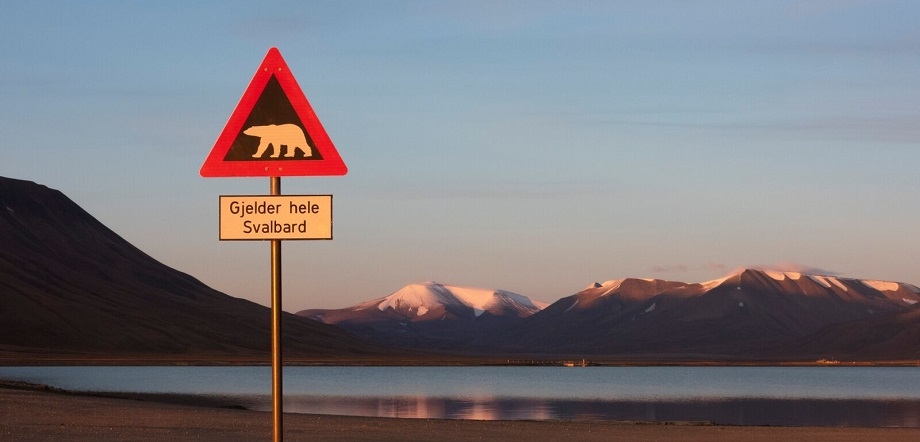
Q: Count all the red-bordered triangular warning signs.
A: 1